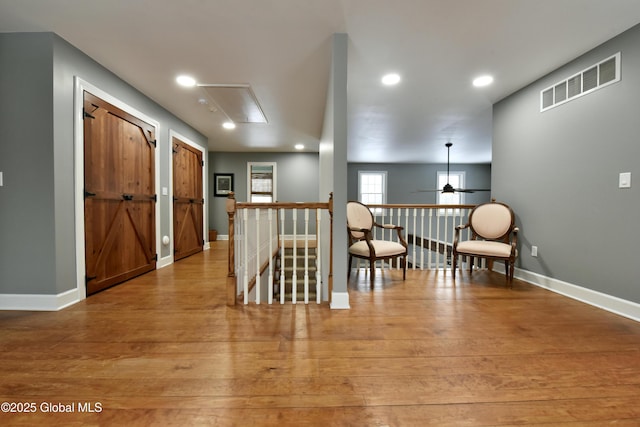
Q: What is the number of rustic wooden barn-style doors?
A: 2